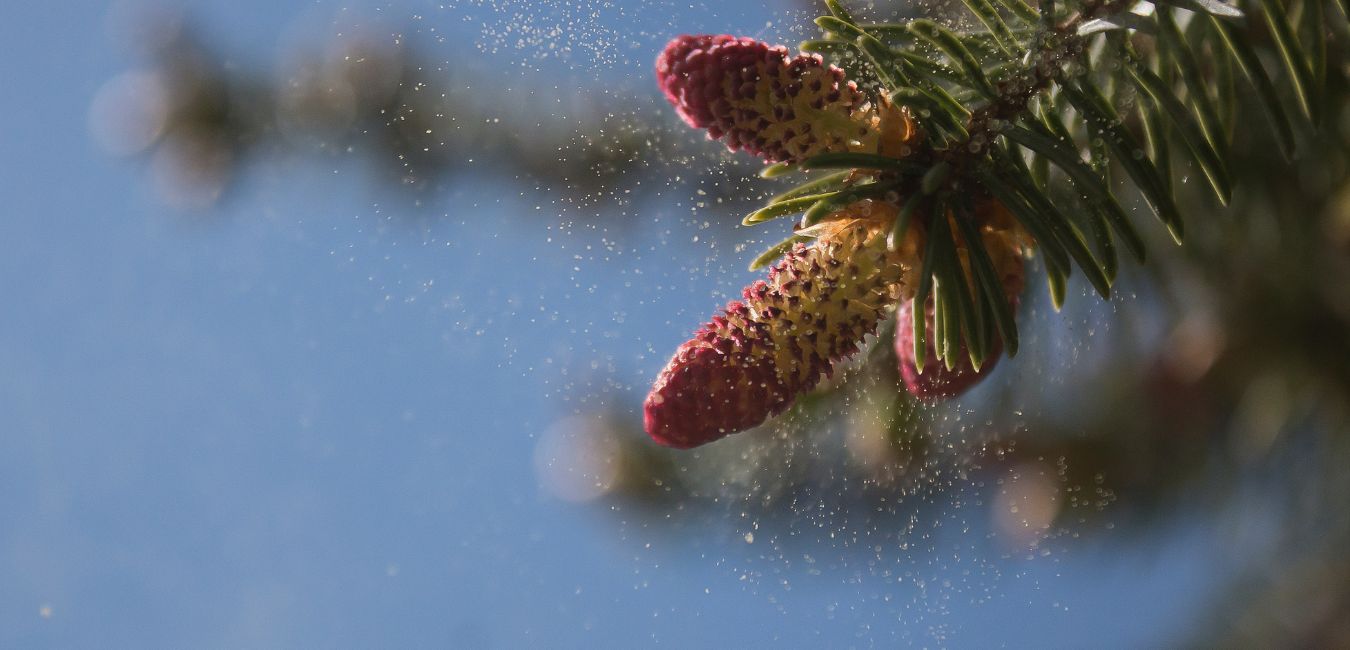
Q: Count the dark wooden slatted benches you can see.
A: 0